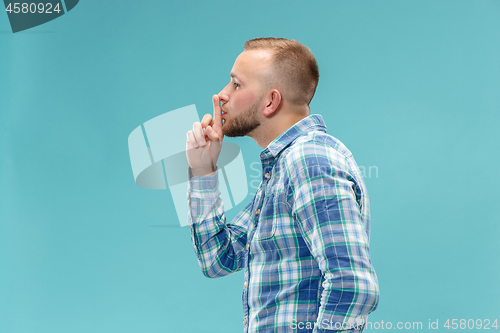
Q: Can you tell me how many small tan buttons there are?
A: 5